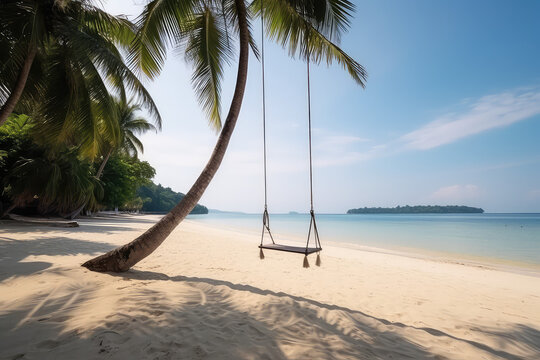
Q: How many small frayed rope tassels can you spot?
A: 3